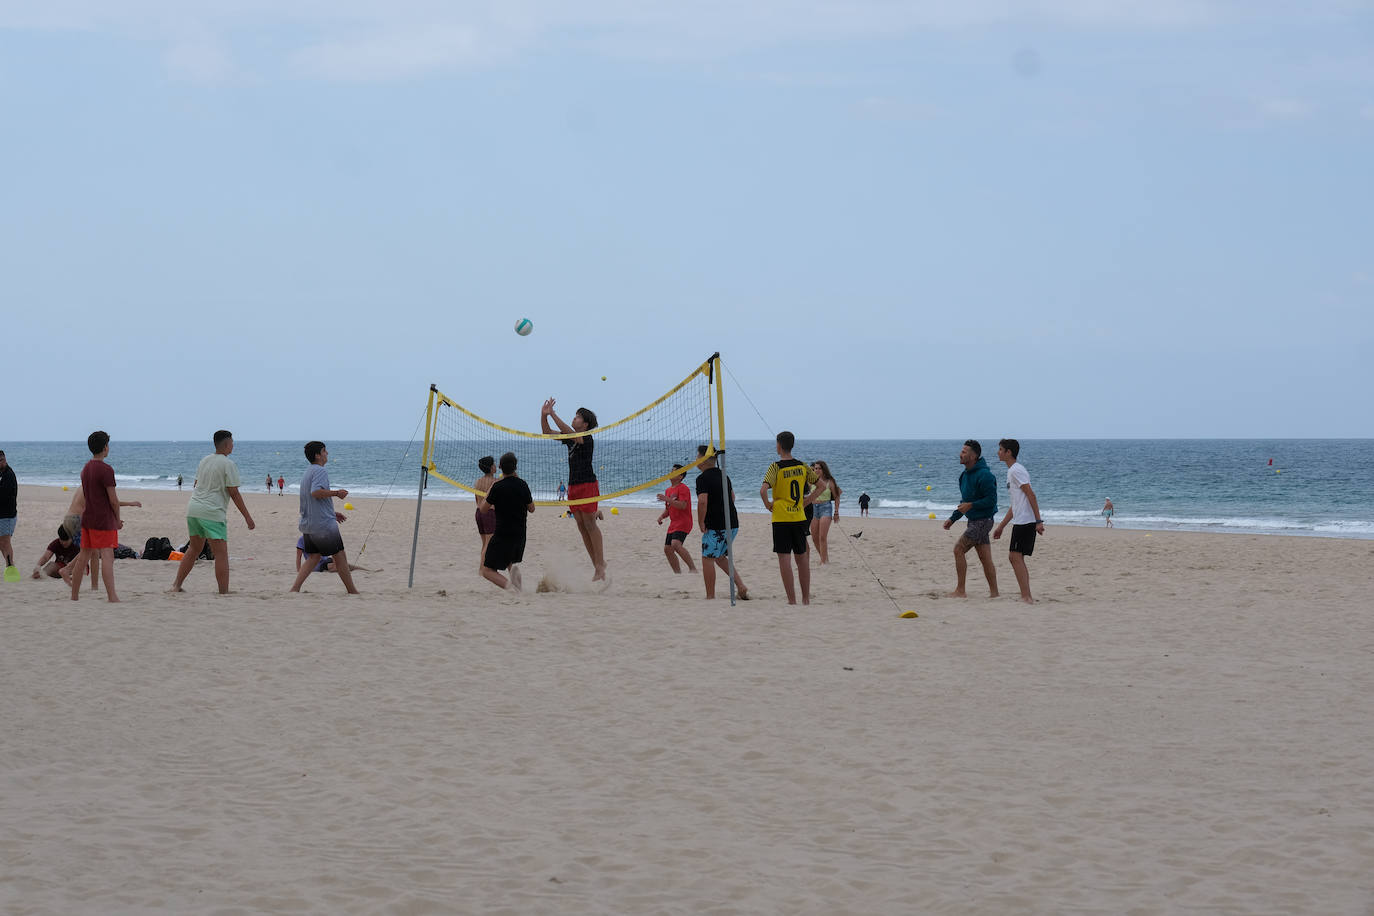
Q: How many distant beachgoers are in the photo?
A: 6